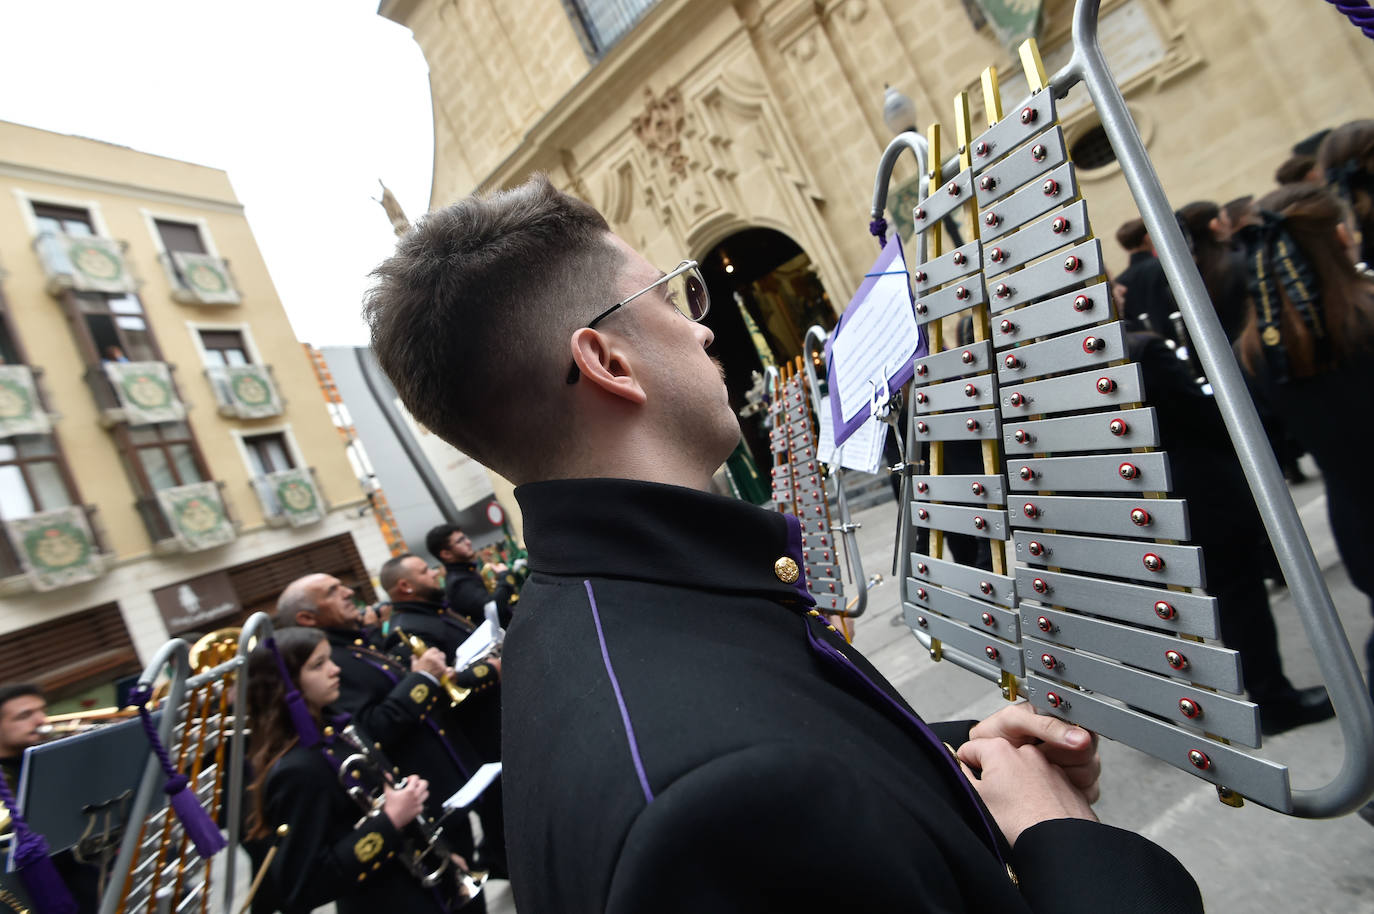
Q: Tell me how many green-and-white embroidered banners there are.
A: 8